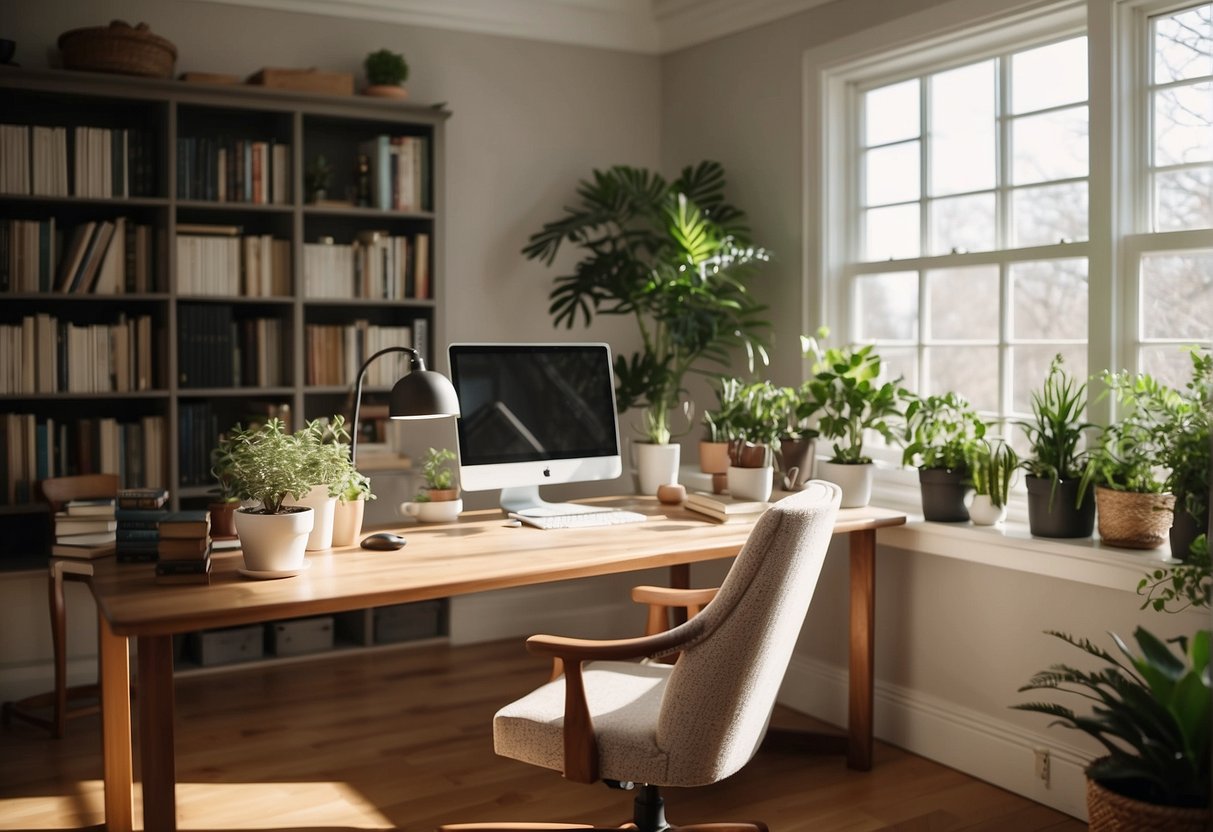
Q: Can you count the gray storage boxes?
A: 3